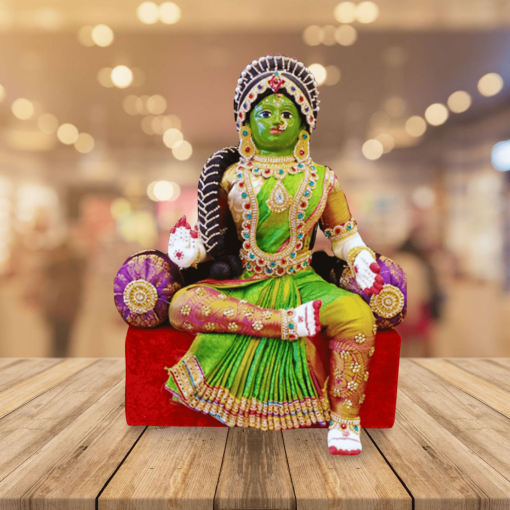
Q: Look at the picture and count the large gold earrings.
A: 2